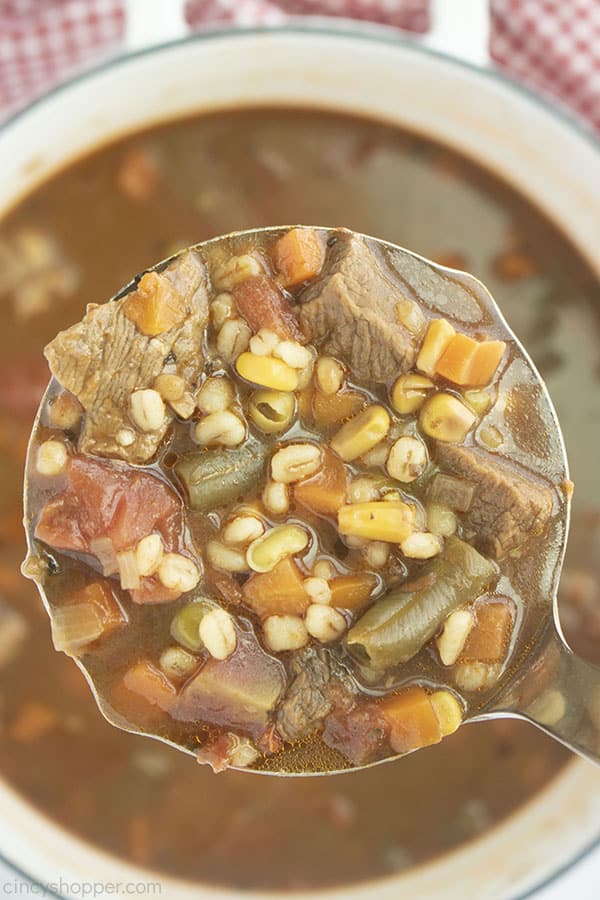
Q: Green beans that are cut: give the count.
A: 2